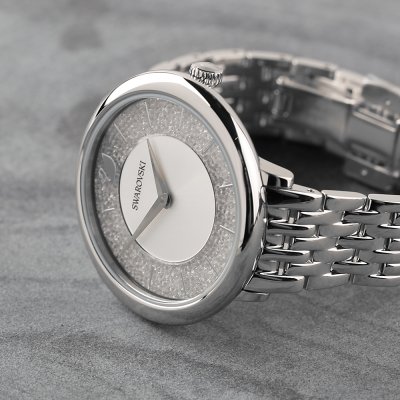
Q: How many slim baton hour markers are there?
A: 11